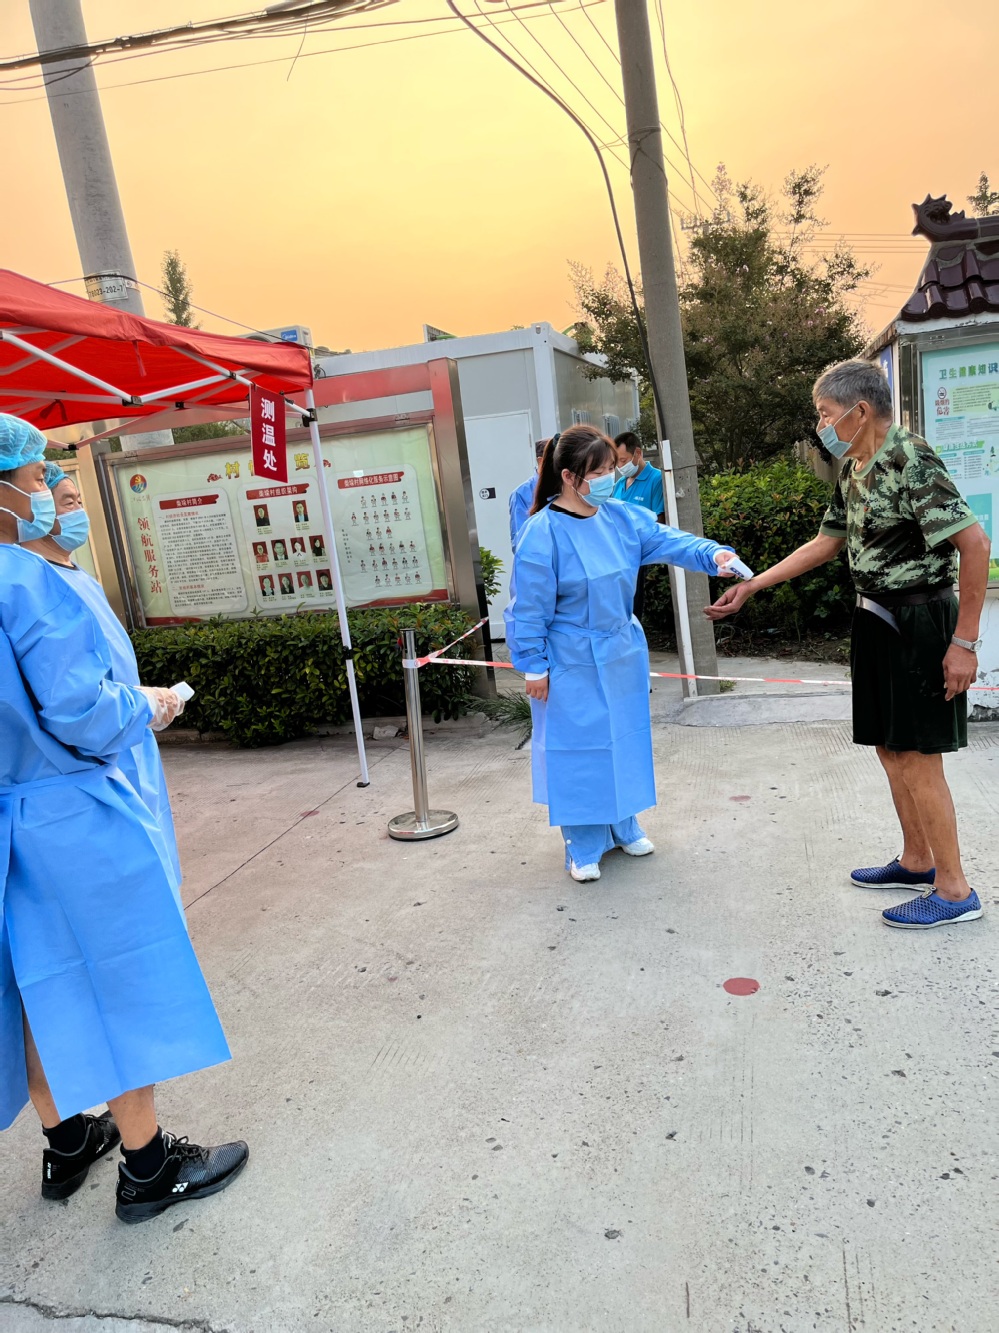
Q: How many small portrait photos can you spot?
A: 10